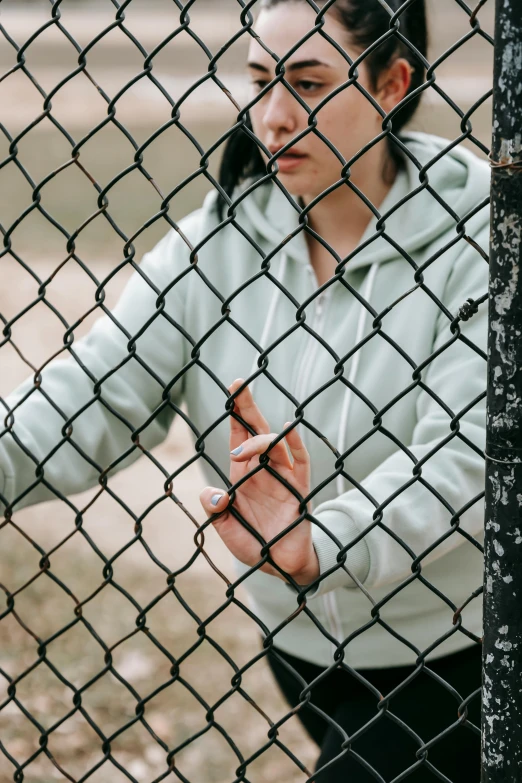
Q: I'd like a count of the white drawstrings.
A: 2